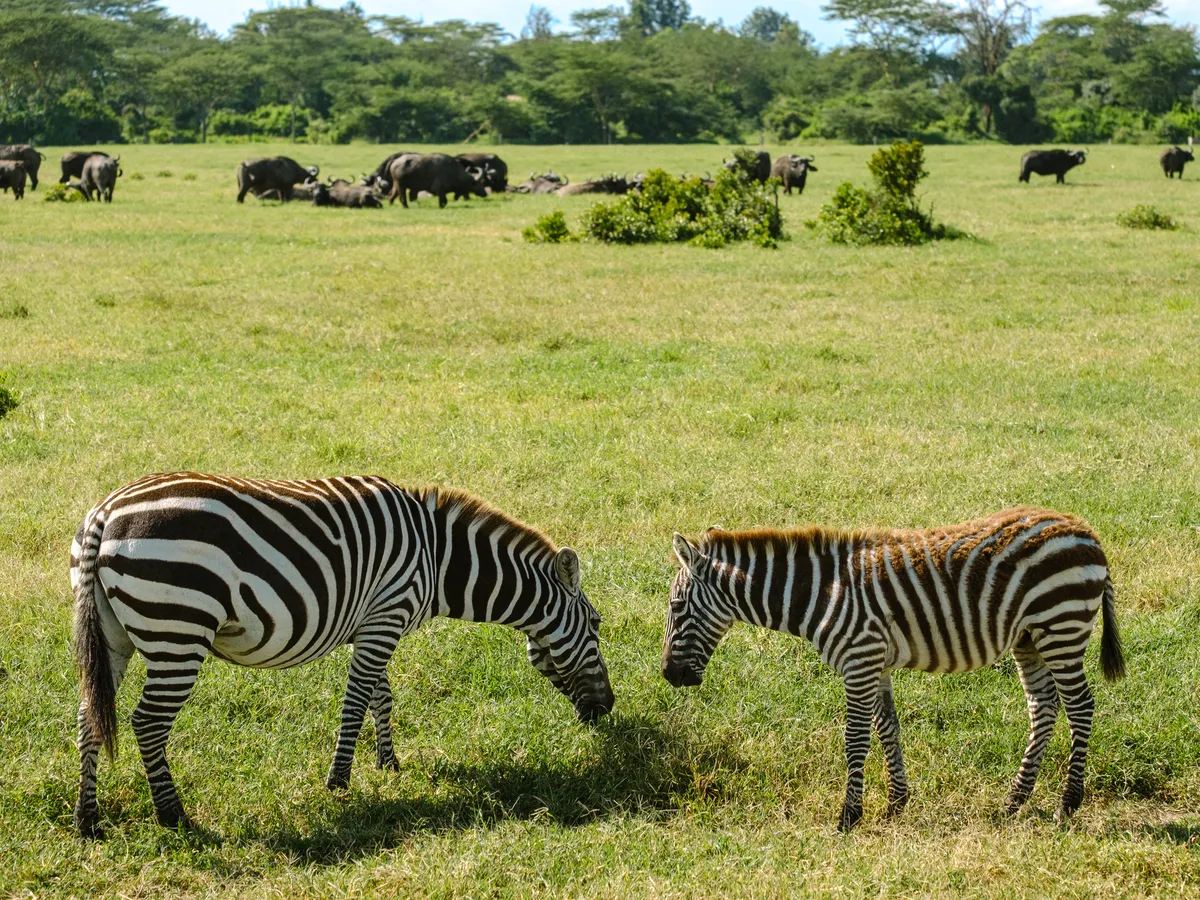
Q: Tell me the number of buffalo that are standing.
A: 12